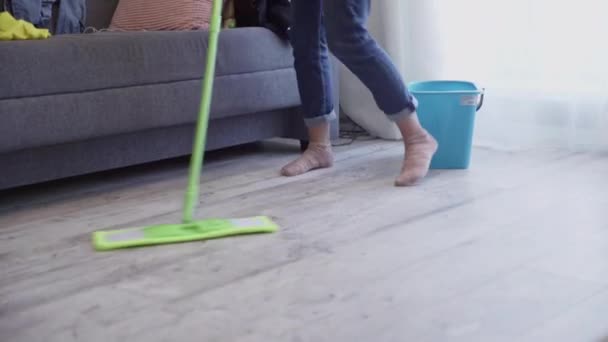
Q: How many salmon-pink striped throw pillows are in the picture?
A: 1